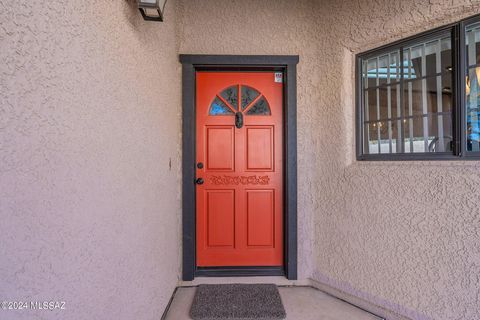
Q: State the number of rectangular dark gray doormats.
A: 1